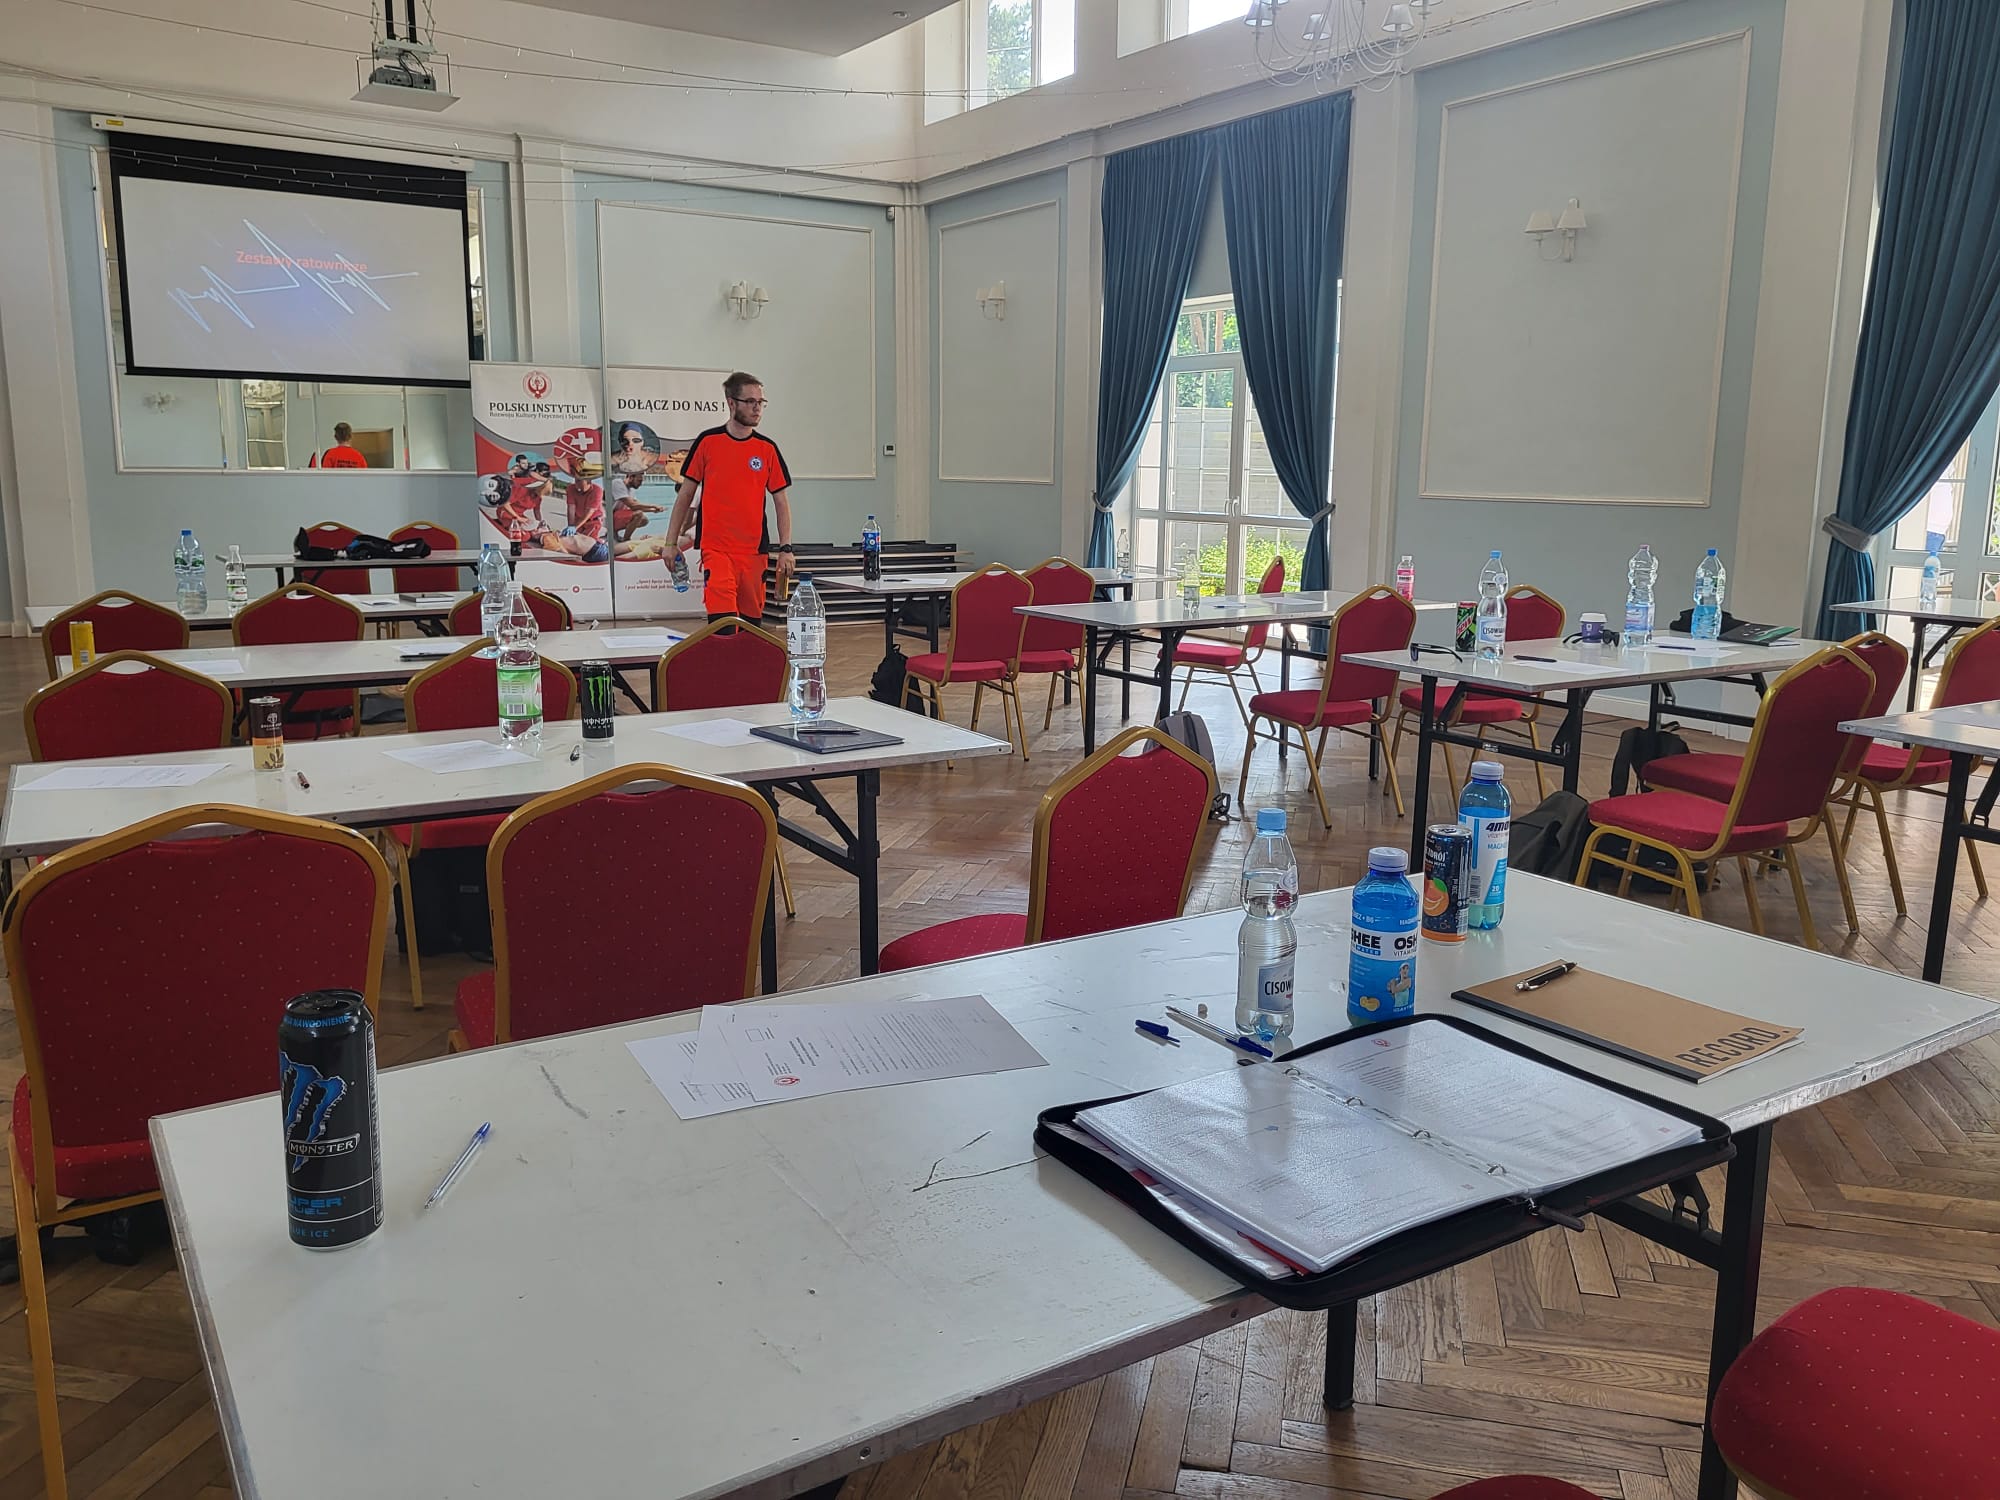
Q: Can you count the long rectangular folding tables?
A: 10